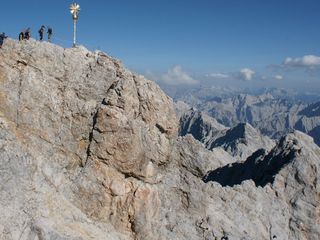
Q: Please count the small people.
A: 5